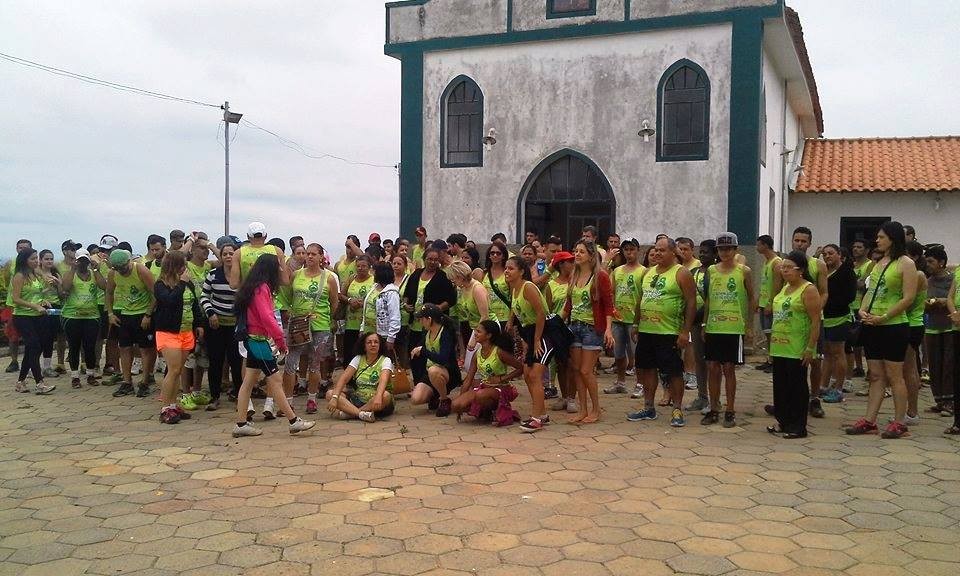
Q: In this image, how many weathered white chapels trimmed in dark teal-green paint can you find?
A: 1